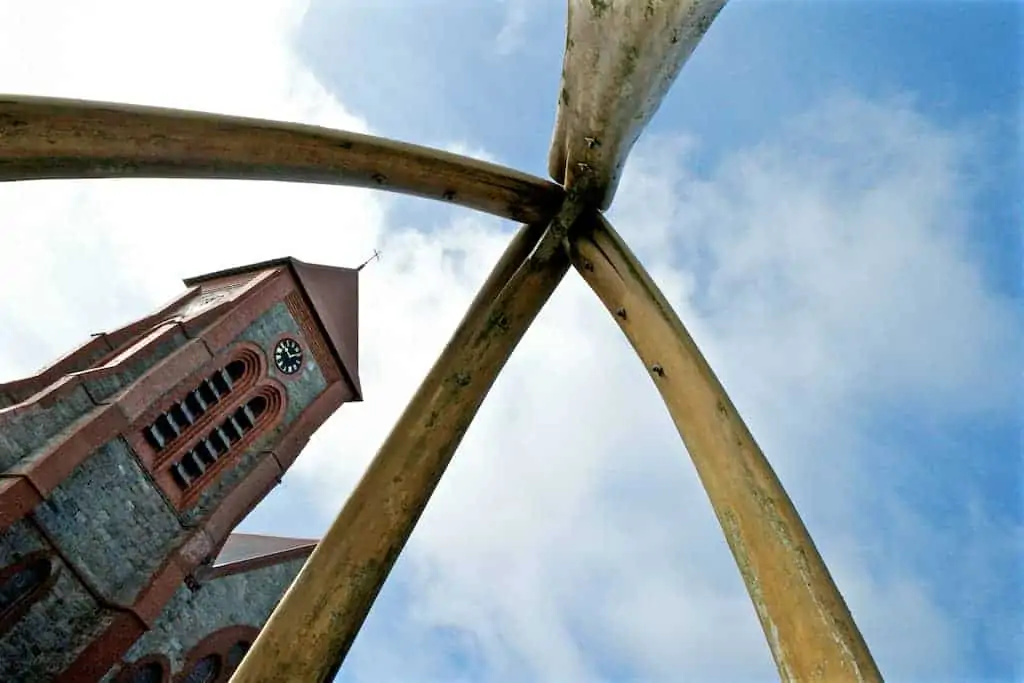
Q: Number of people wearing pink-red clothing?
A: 0